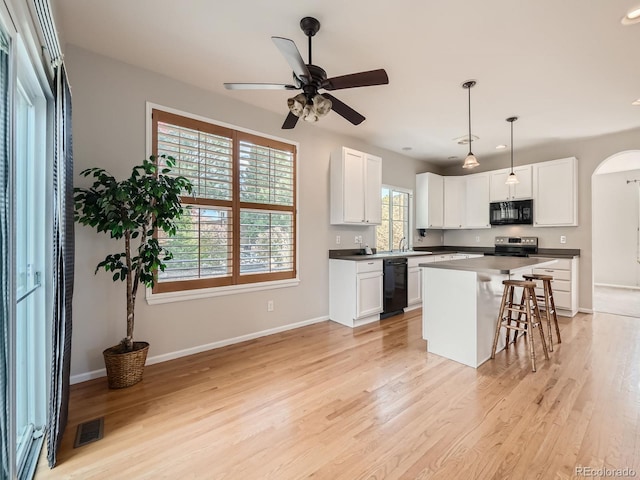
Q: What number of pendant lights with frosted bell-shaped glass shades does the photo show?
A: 2